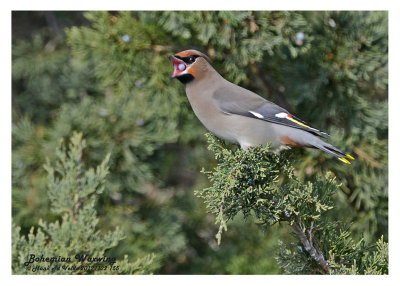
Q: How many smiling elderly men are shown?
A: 0